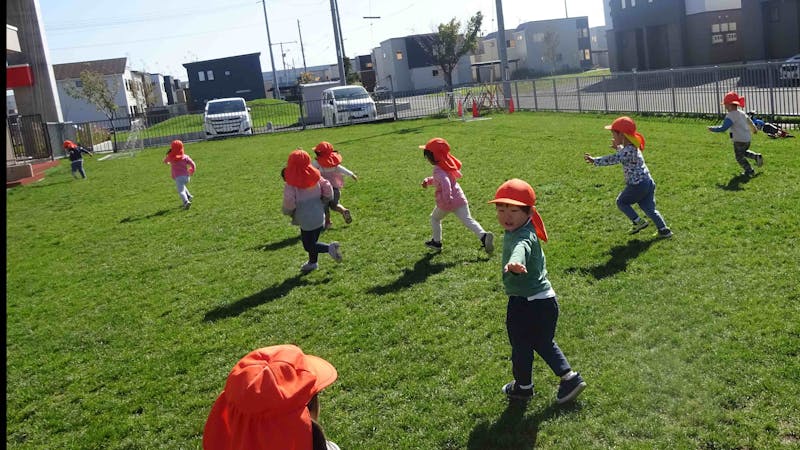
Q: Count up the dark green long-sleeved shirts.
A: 1